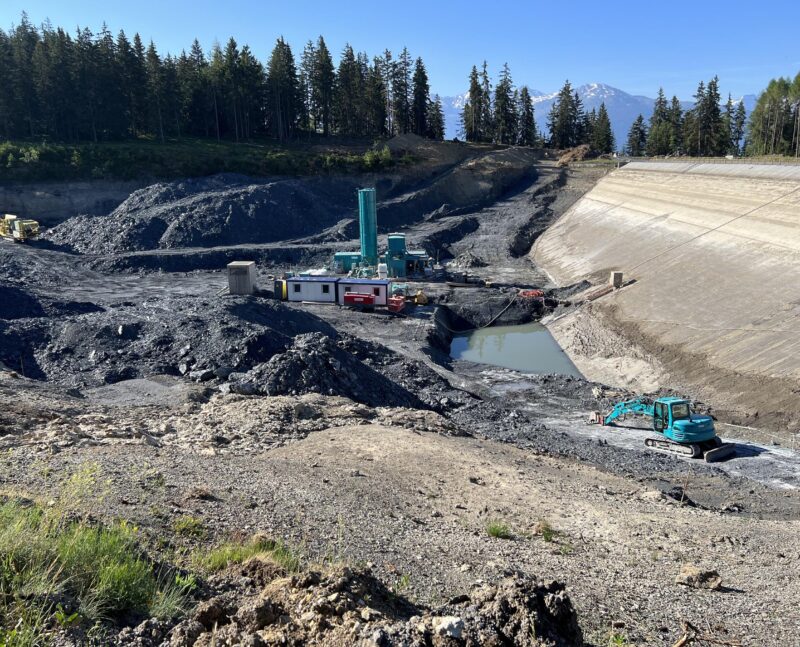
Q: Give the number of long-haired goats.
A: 0